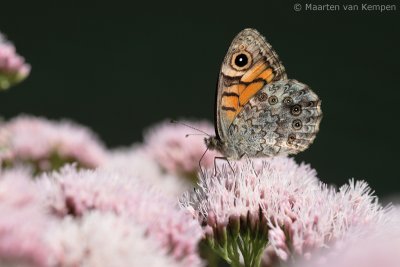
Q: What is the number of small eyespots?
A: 6